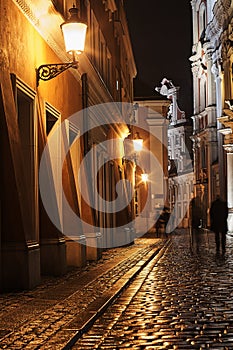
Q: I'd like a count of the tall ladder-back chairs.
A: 0